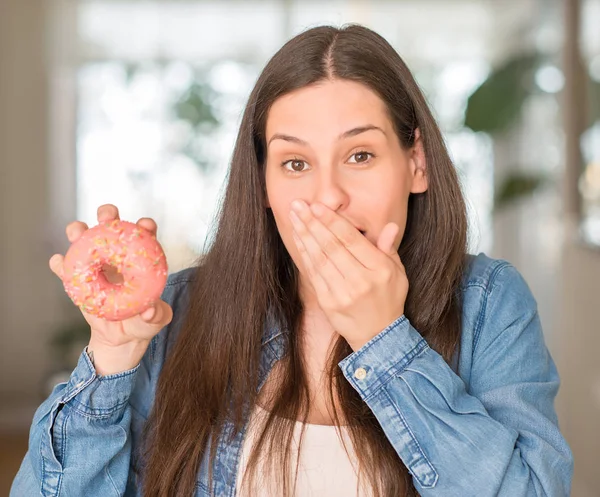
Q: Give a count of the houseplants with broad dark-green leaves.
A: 1